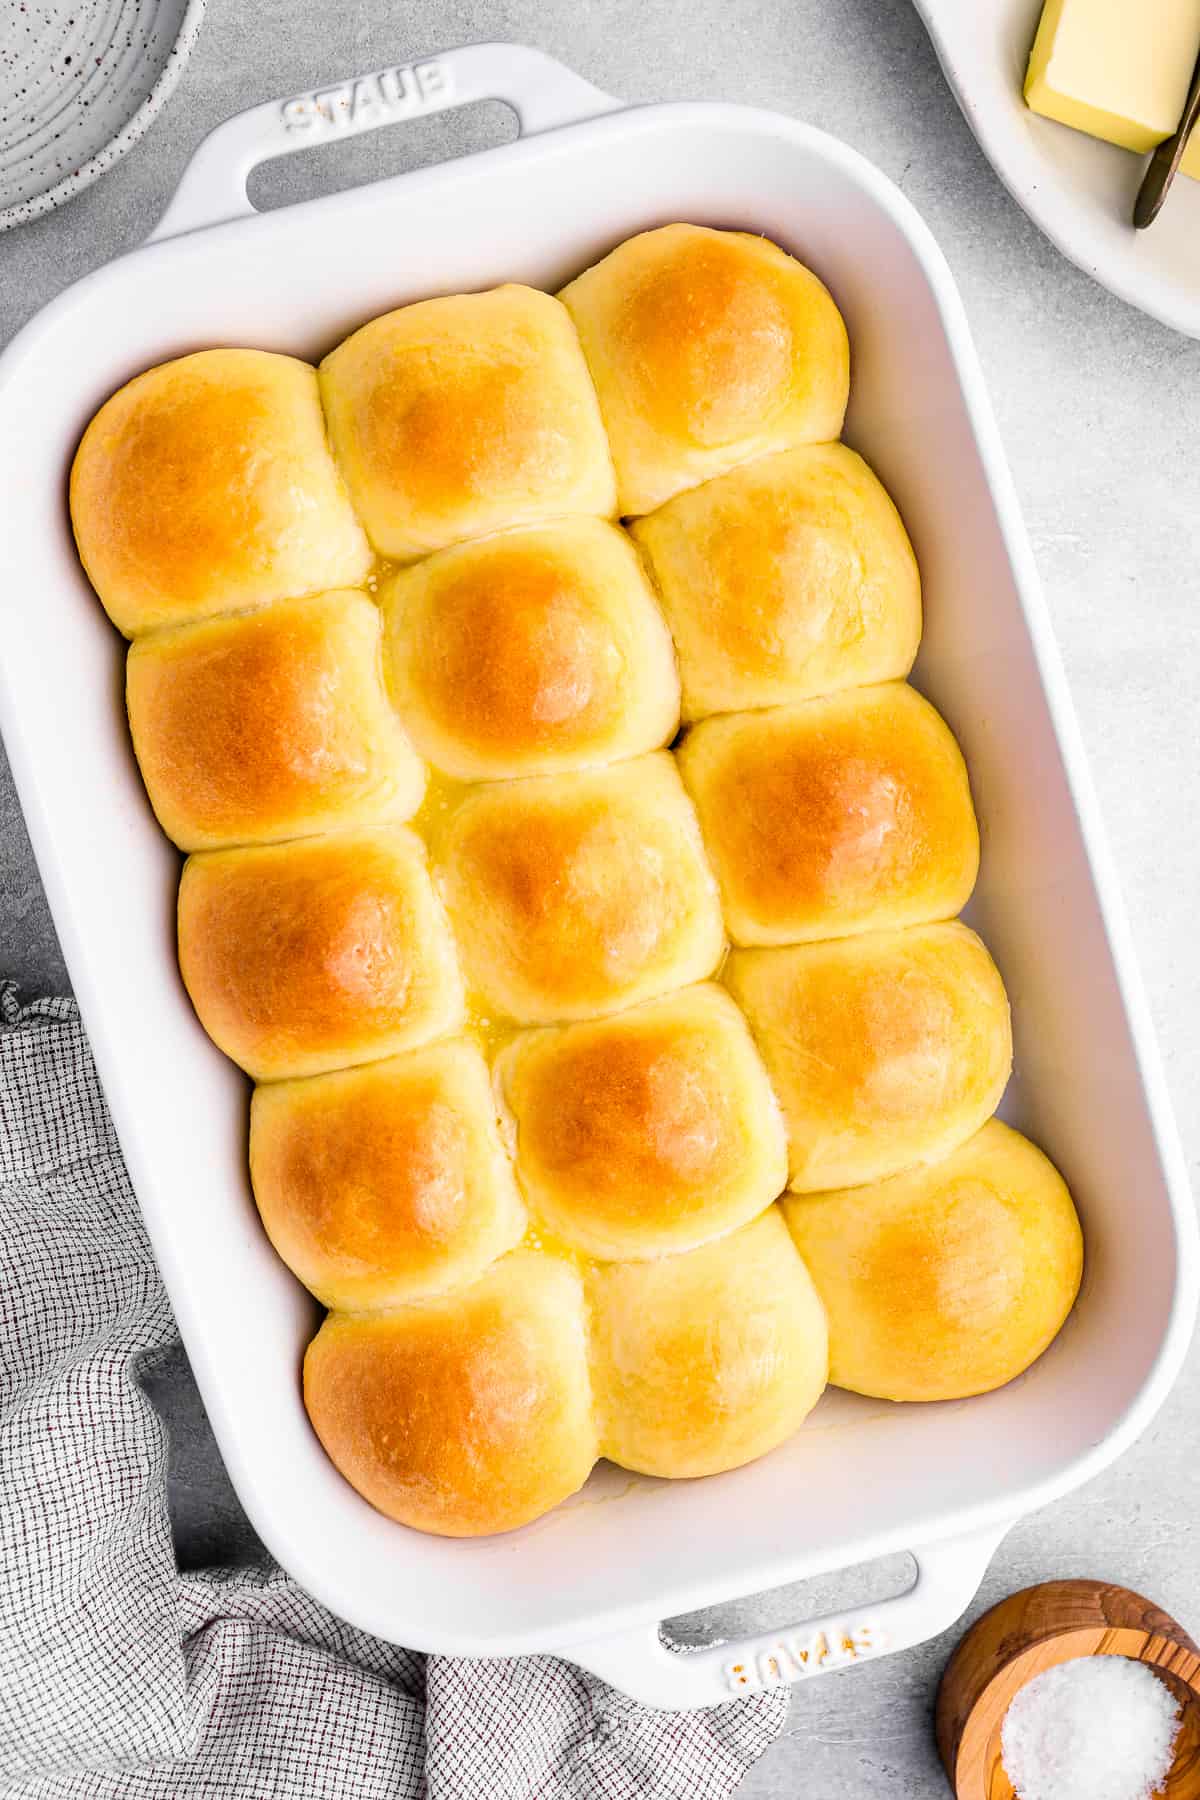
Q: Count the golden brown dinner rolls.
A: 15